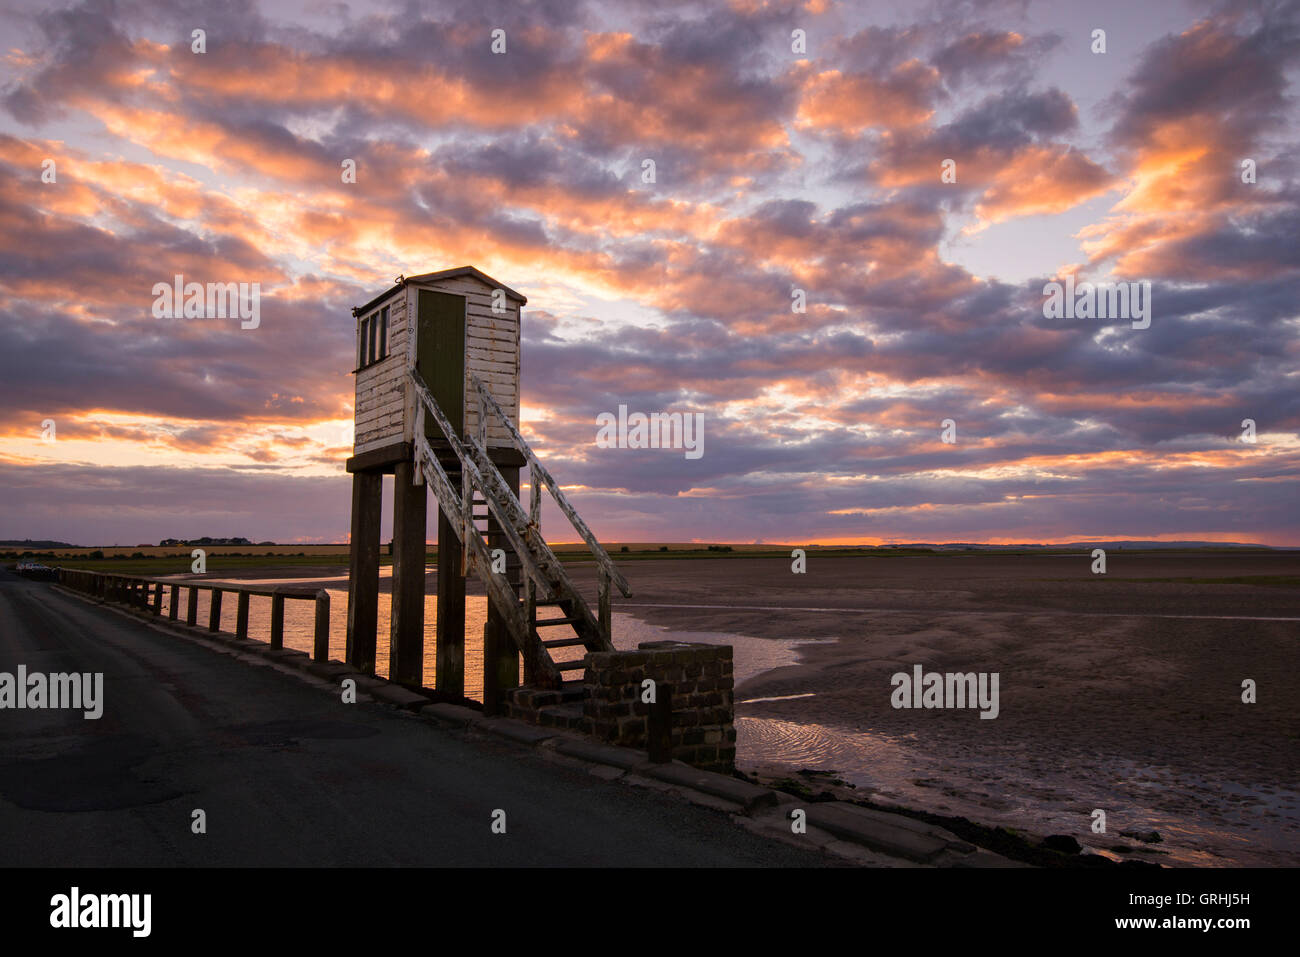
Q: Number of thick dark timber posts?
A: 4